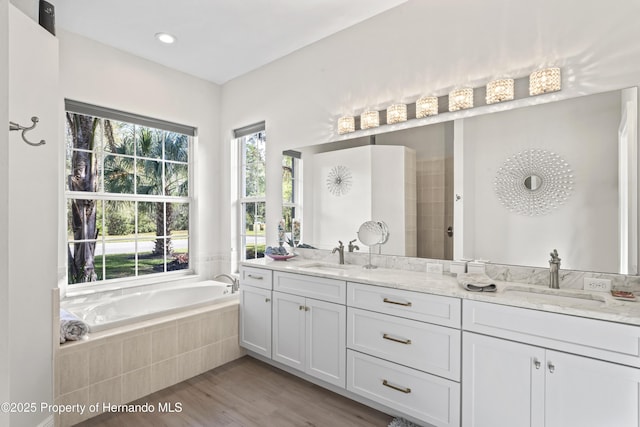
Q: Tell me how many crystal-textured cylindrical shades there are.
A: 7